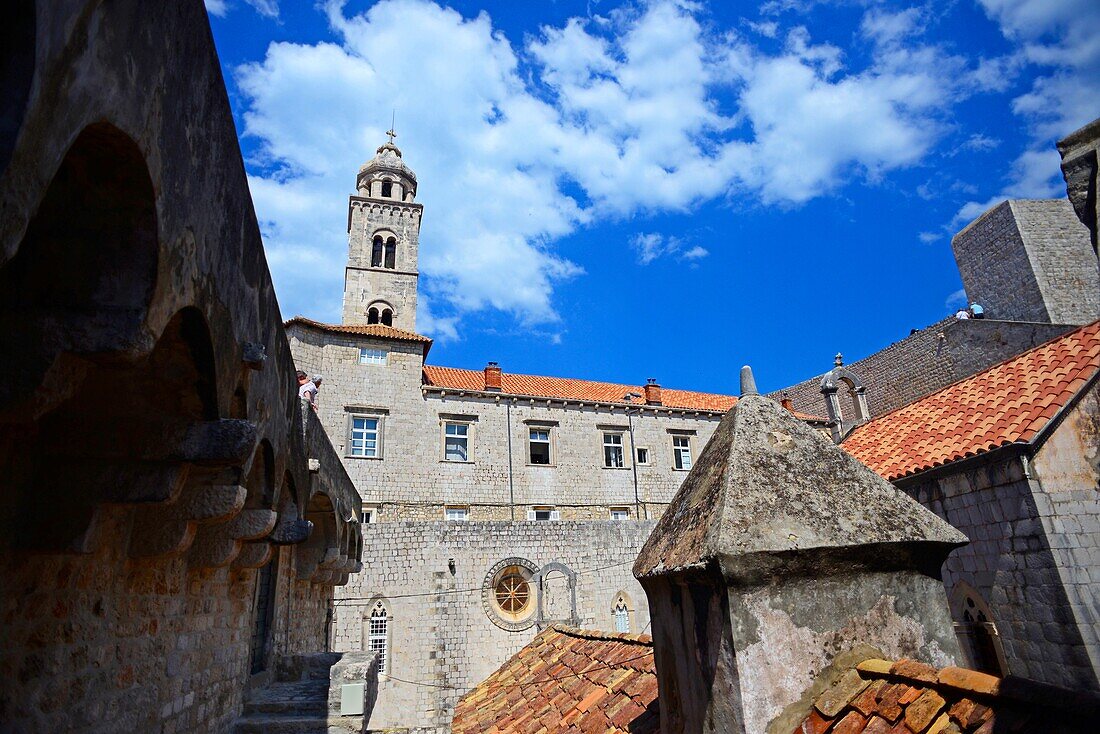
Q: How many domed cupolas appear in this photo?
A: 1